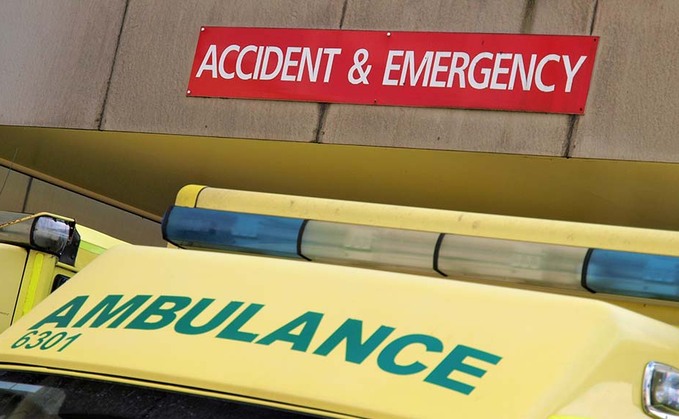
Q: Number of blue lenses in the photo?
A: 2